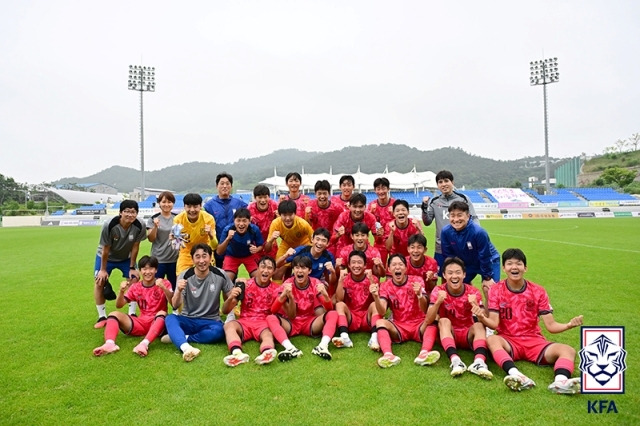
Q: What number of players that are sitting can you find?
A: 7